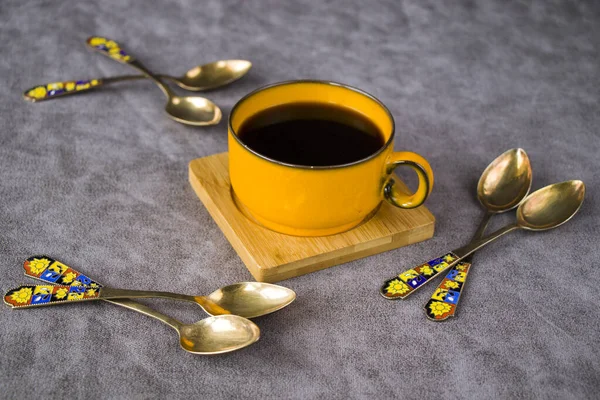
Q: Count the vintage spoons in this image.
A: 6